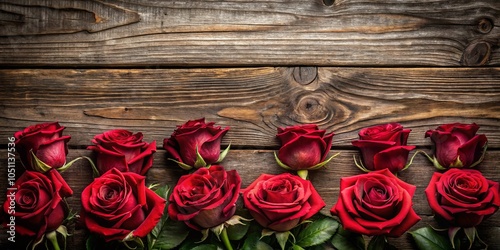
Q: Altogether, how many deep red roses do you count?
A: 12